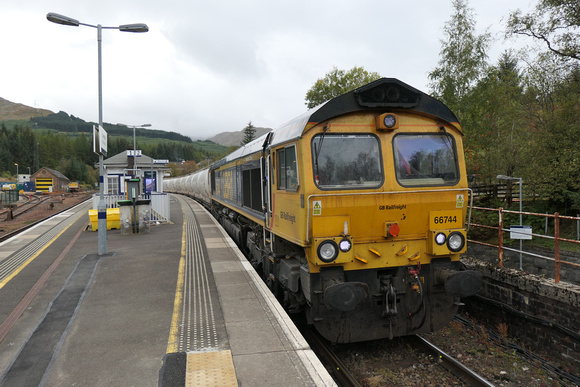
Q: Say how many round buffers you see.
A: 2